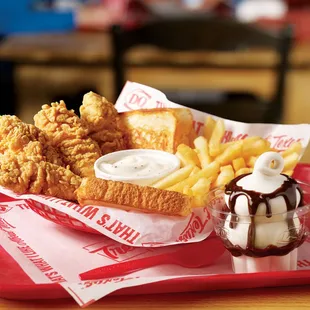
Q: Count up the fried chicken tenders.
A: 4